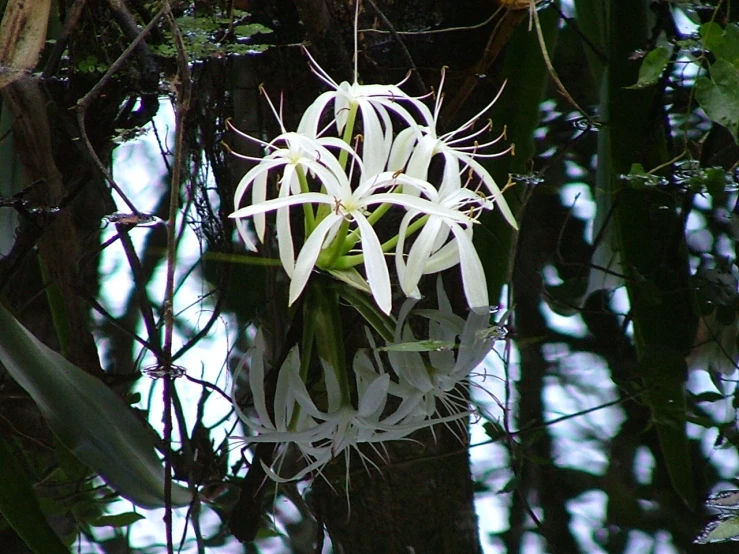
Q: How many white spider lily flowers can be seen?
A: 5